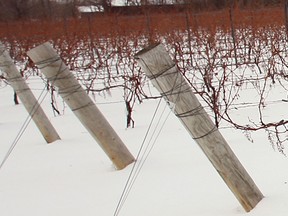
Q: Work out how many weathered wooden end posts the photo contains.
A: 3